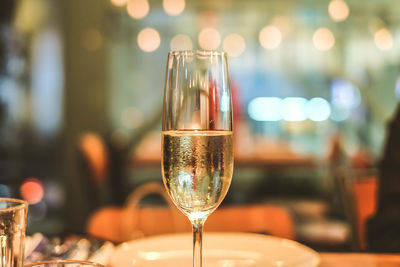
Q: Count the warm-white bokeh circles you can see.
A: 11